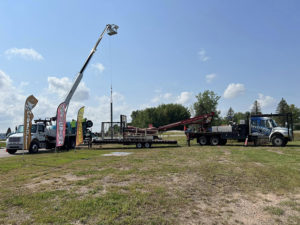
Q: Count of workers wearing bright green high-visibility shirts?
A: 2